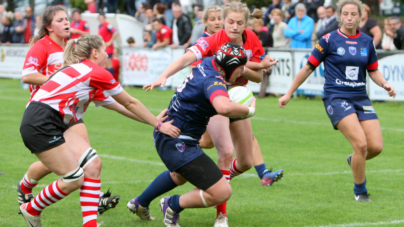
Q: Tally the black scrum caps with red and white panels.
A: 1